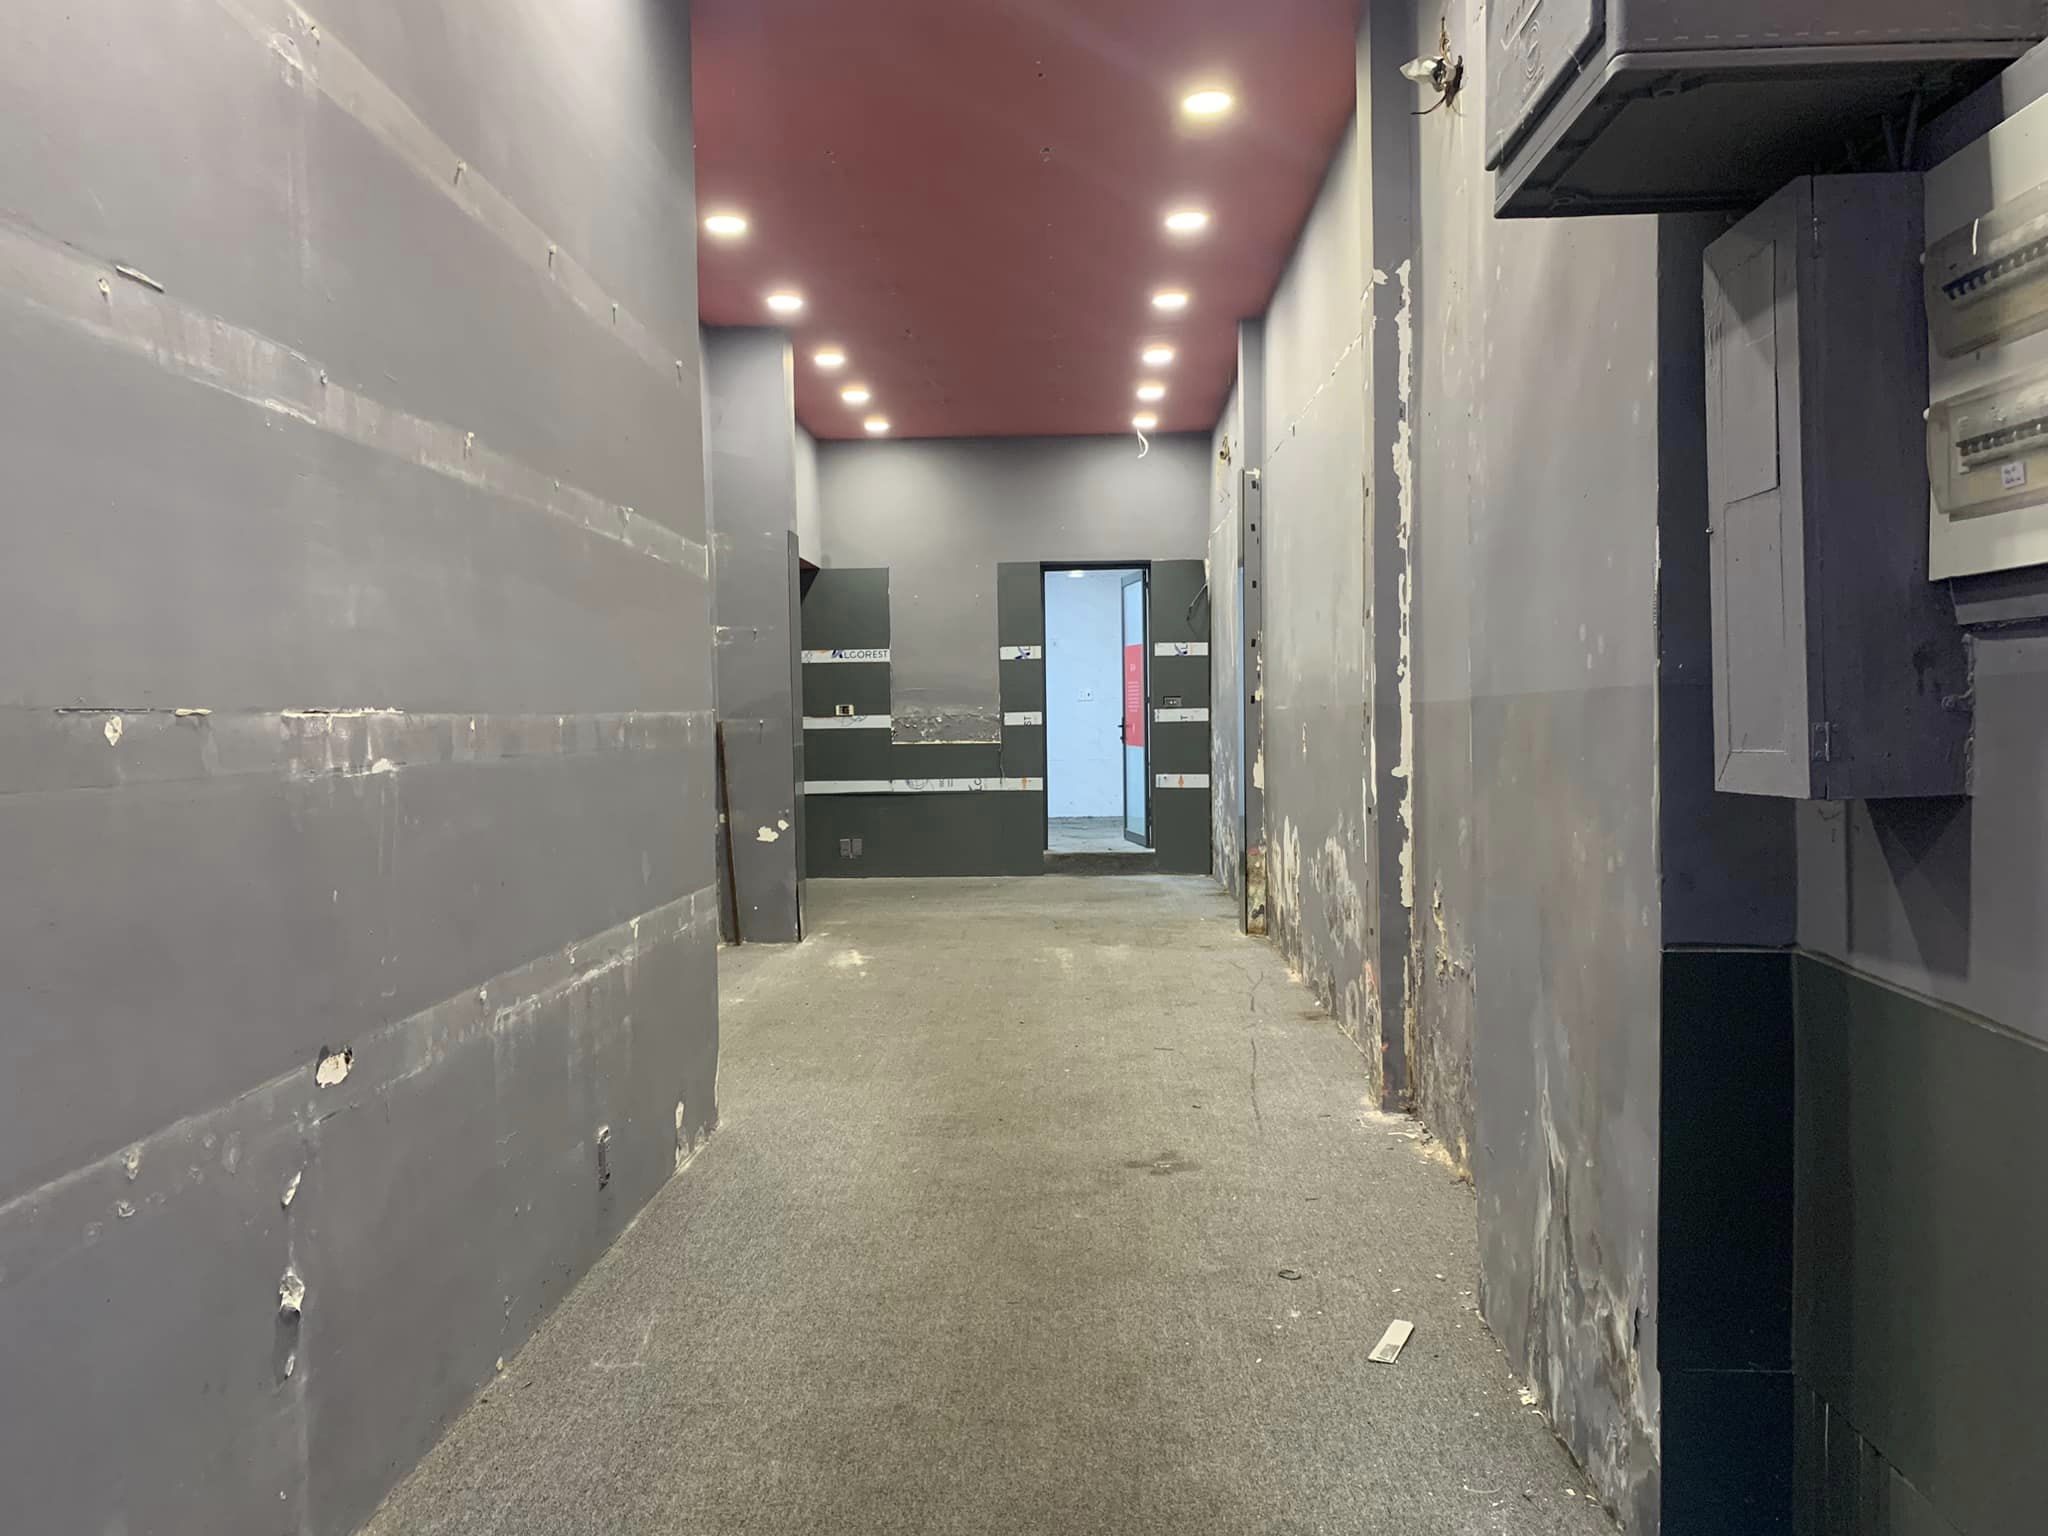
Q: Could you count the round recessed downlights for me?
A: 11